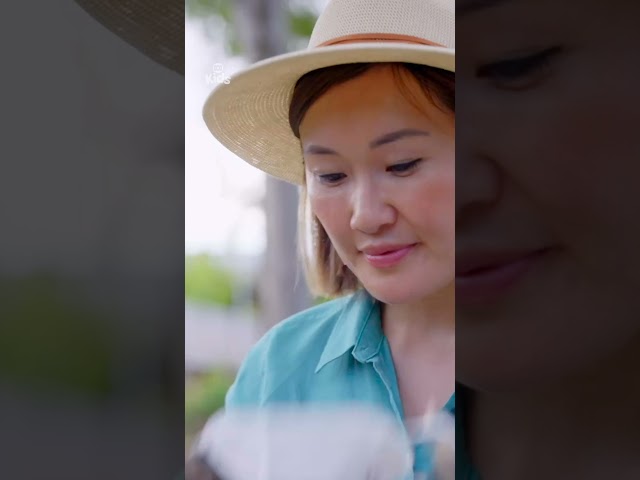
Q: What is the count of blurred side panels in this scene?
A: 2